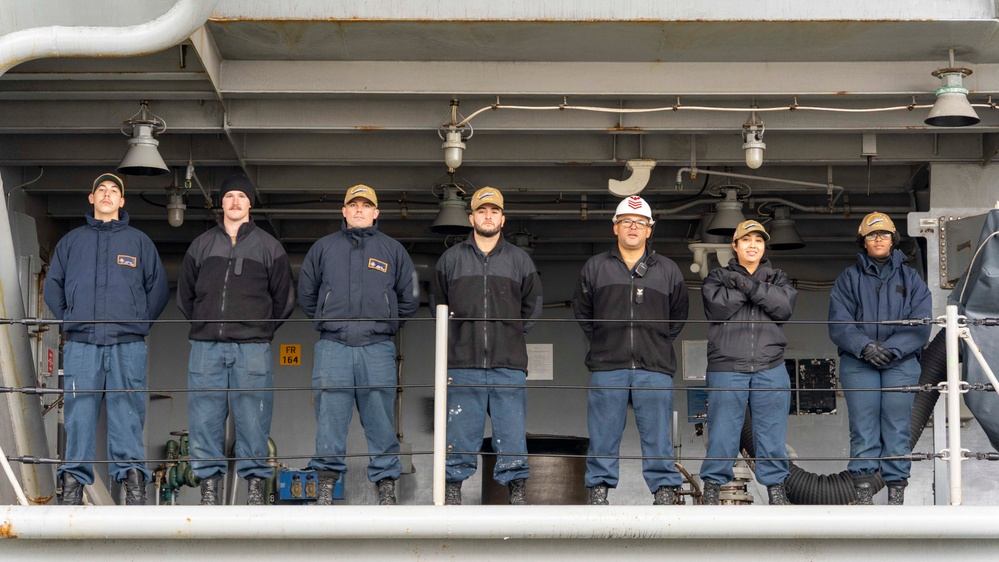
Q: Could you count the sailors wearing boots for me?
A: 7